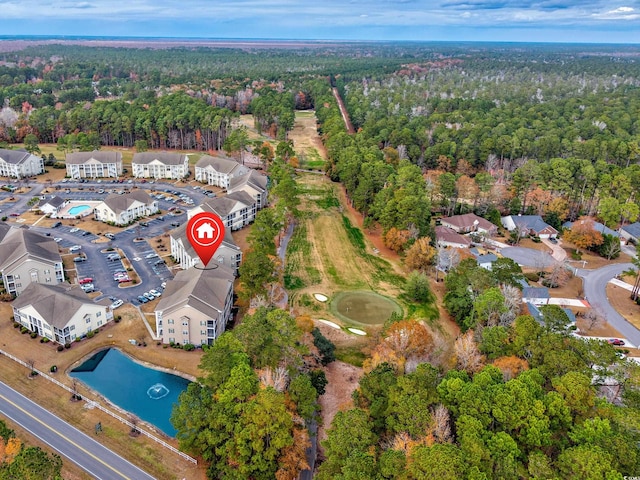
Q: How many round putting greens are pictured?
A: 1